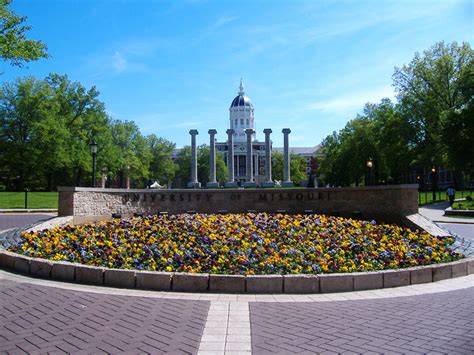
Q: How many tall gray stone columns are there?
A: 6